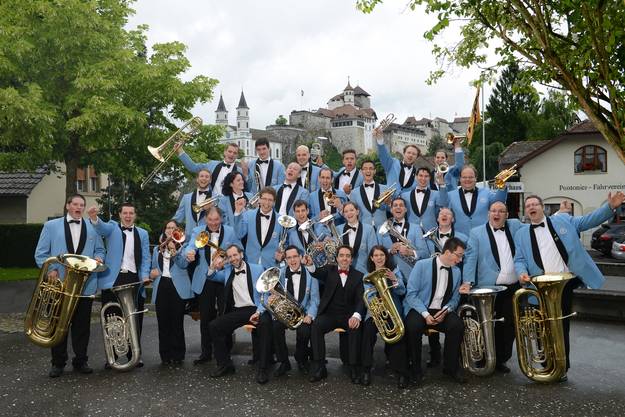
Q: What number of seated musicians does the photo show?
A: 5